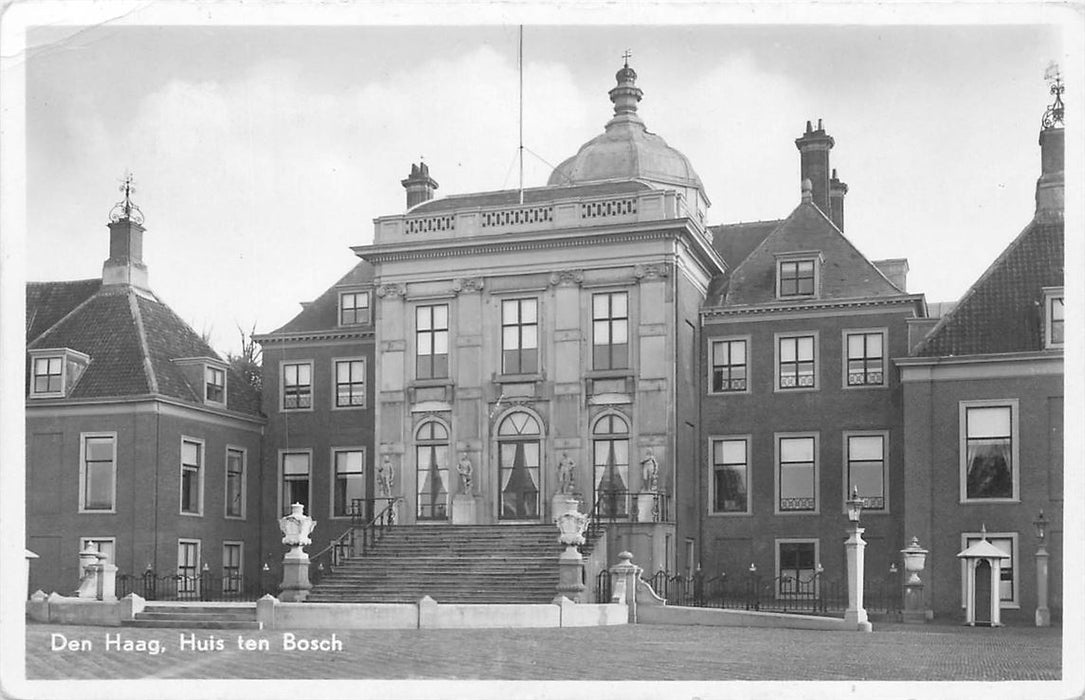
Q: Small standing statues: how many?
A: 4